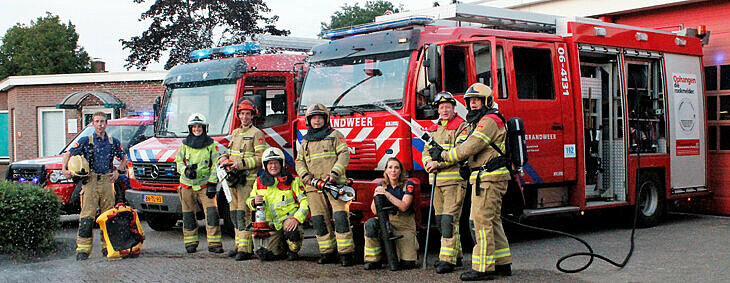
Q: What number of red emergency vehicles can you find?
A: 3